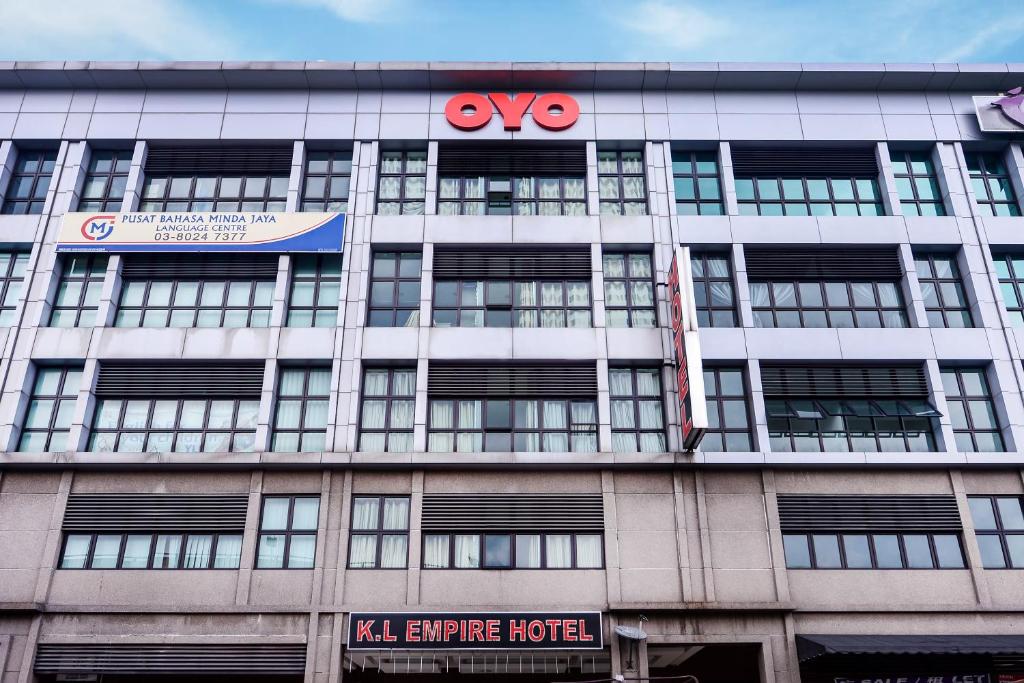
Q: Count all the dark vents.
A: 13